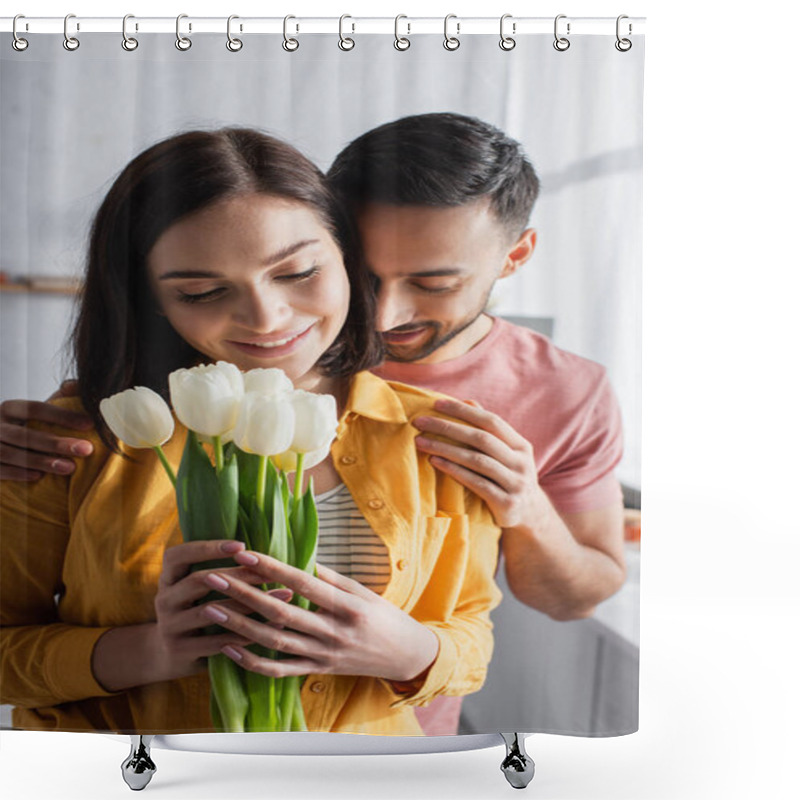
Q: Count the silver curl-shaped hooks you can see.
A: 12